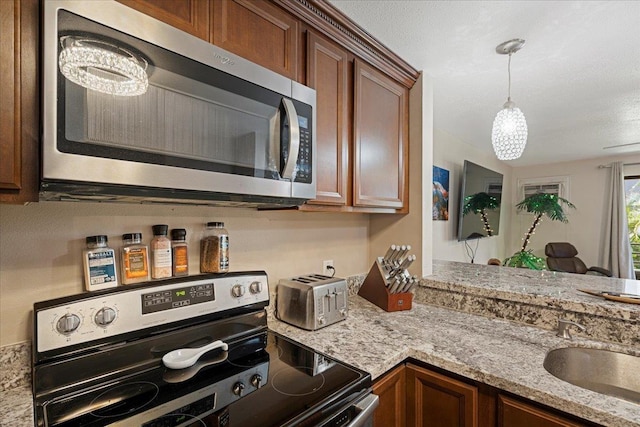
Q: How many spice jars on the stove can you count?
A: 5